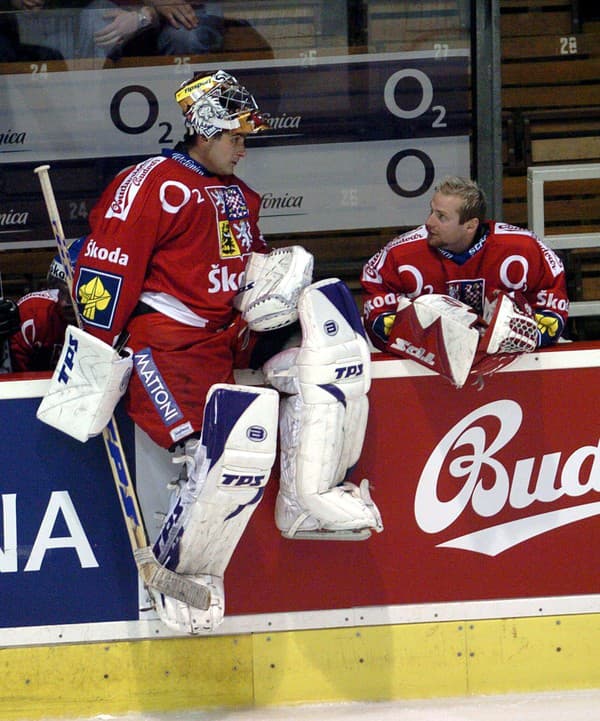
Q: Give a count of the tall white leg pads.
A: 2